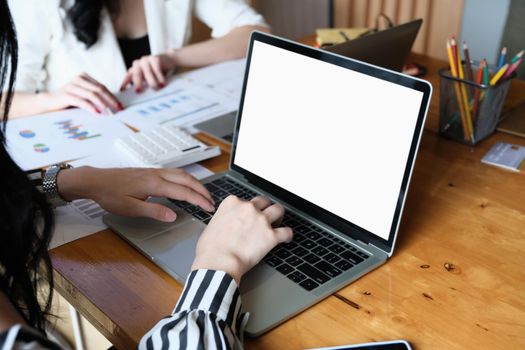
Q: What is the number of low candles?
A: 0